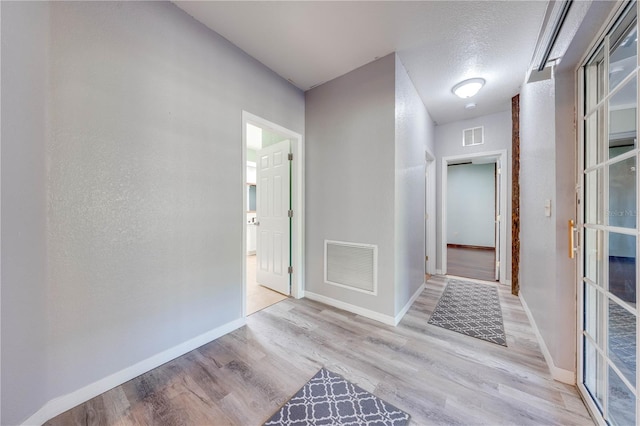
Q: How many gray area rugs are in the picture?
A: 2